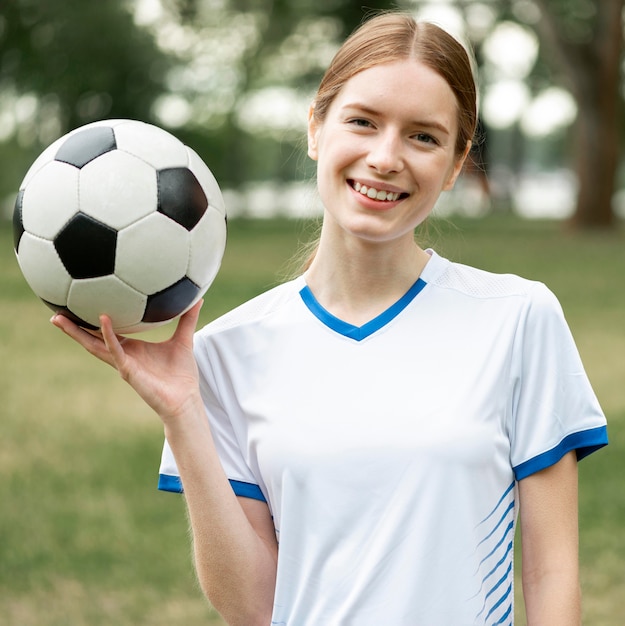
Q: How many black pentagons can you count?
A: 6